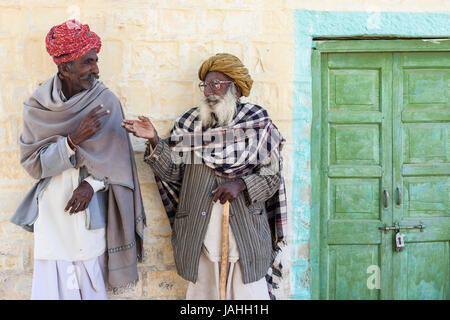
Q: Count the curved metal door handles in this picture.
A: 2